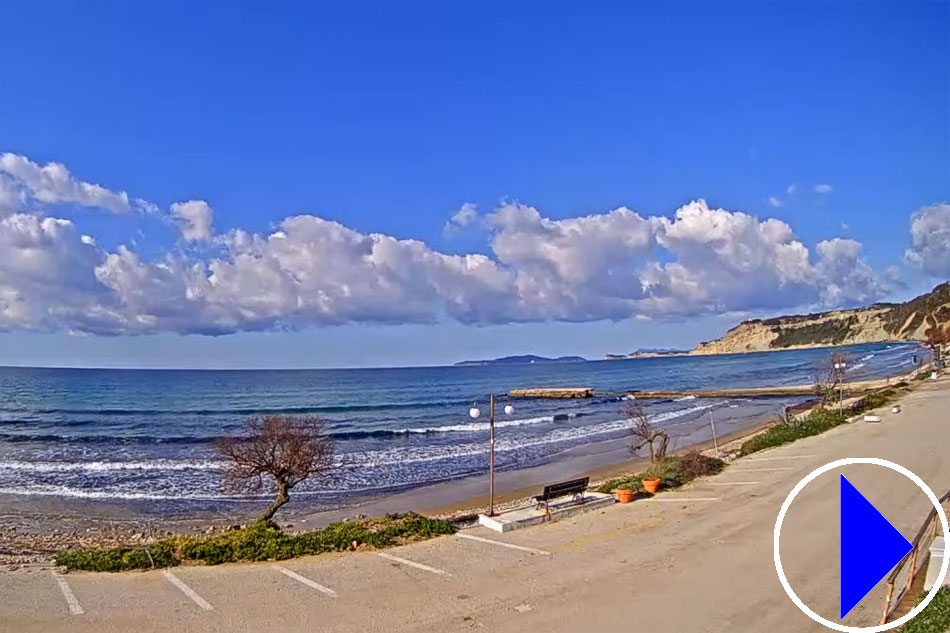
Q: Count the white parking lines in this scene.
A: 9